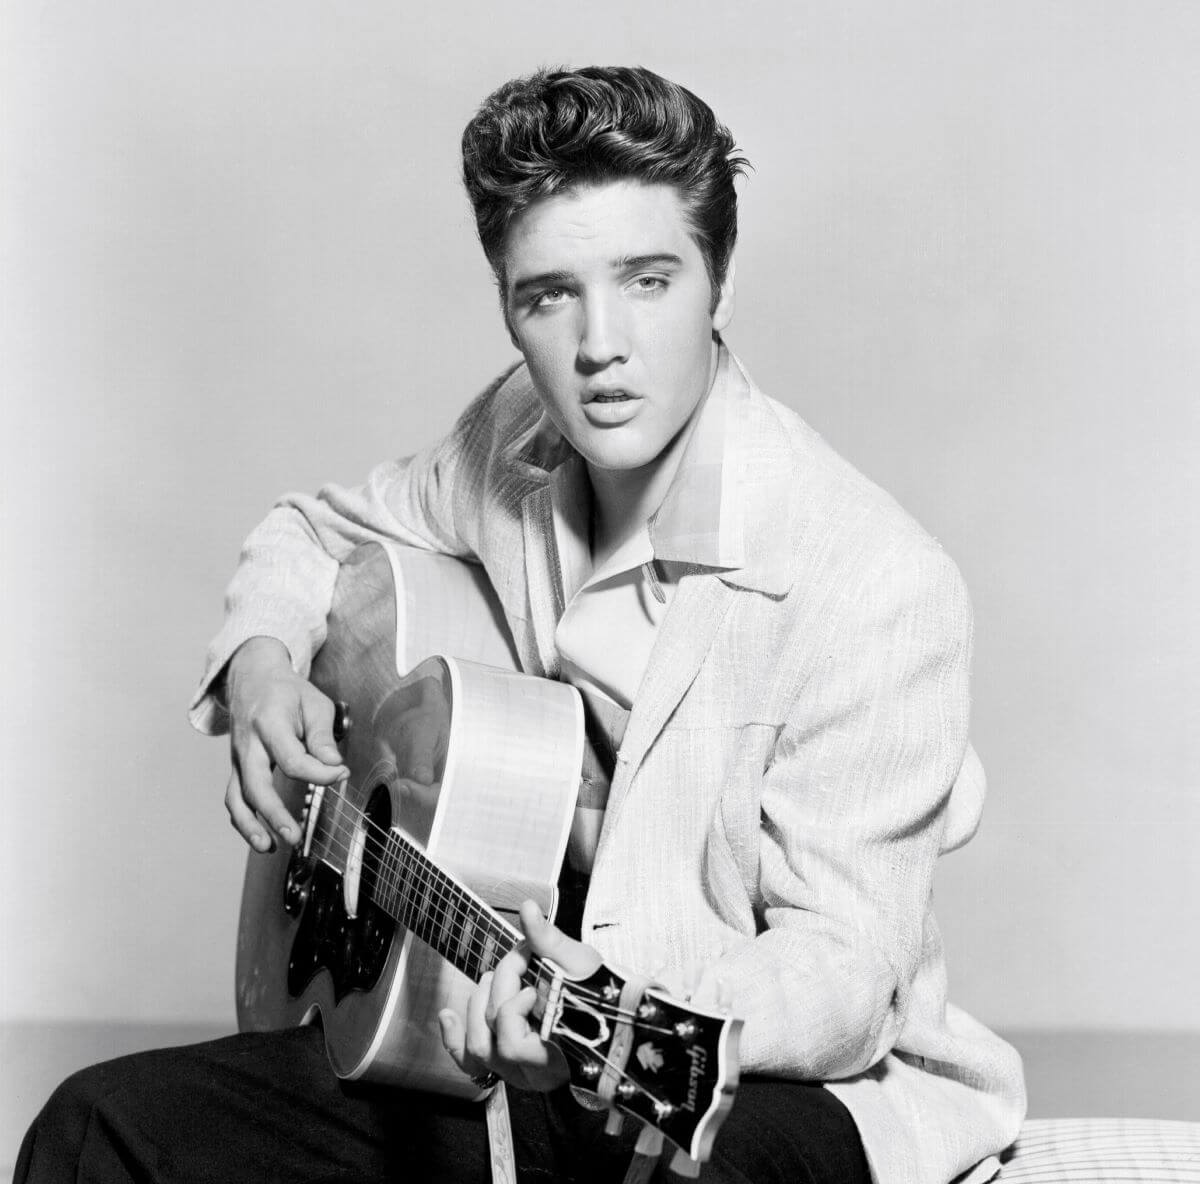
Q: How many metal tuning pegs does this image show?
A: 6